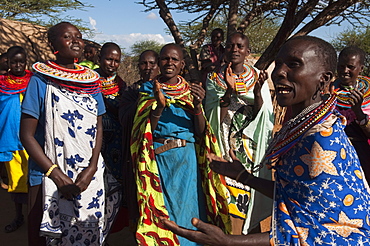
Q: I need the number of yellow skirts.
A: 1